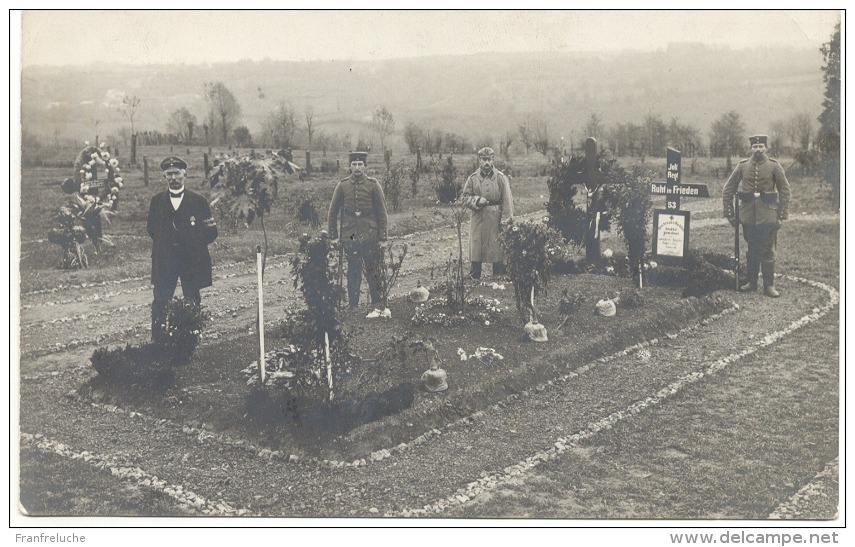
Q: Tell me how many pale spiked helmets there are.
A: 4